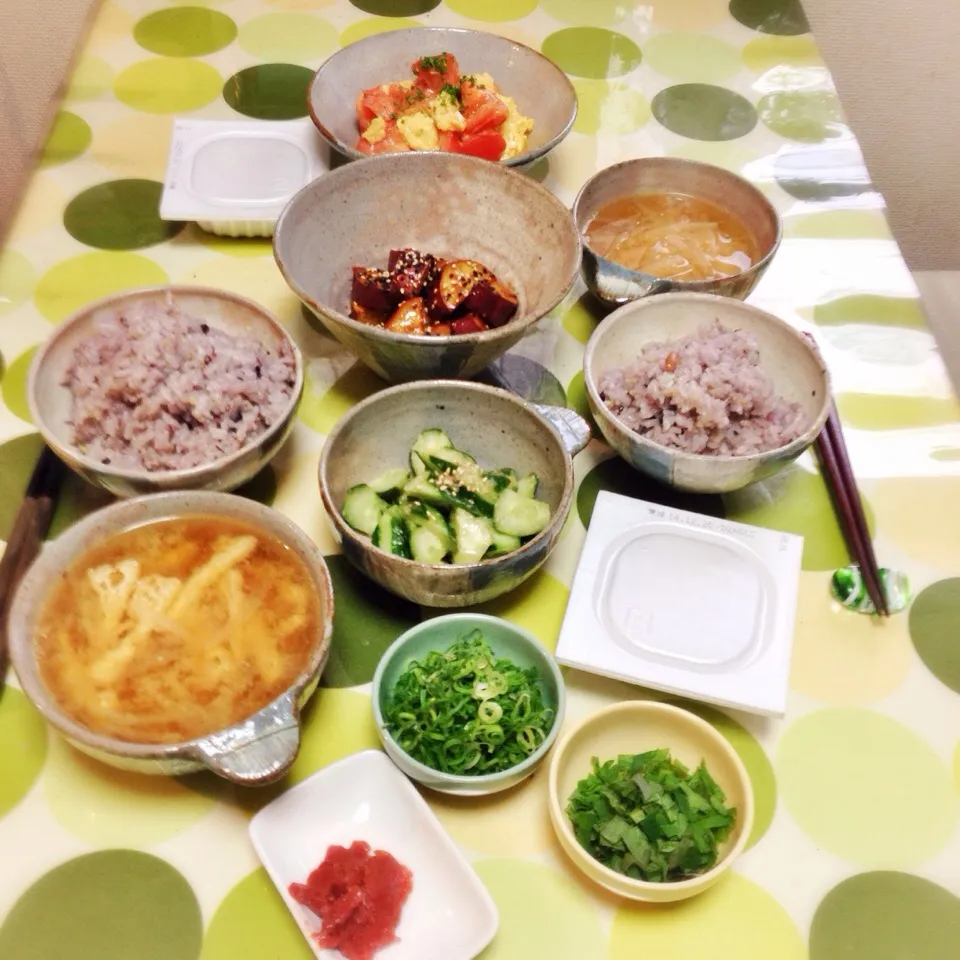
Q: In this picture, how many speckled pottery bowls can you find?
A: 7